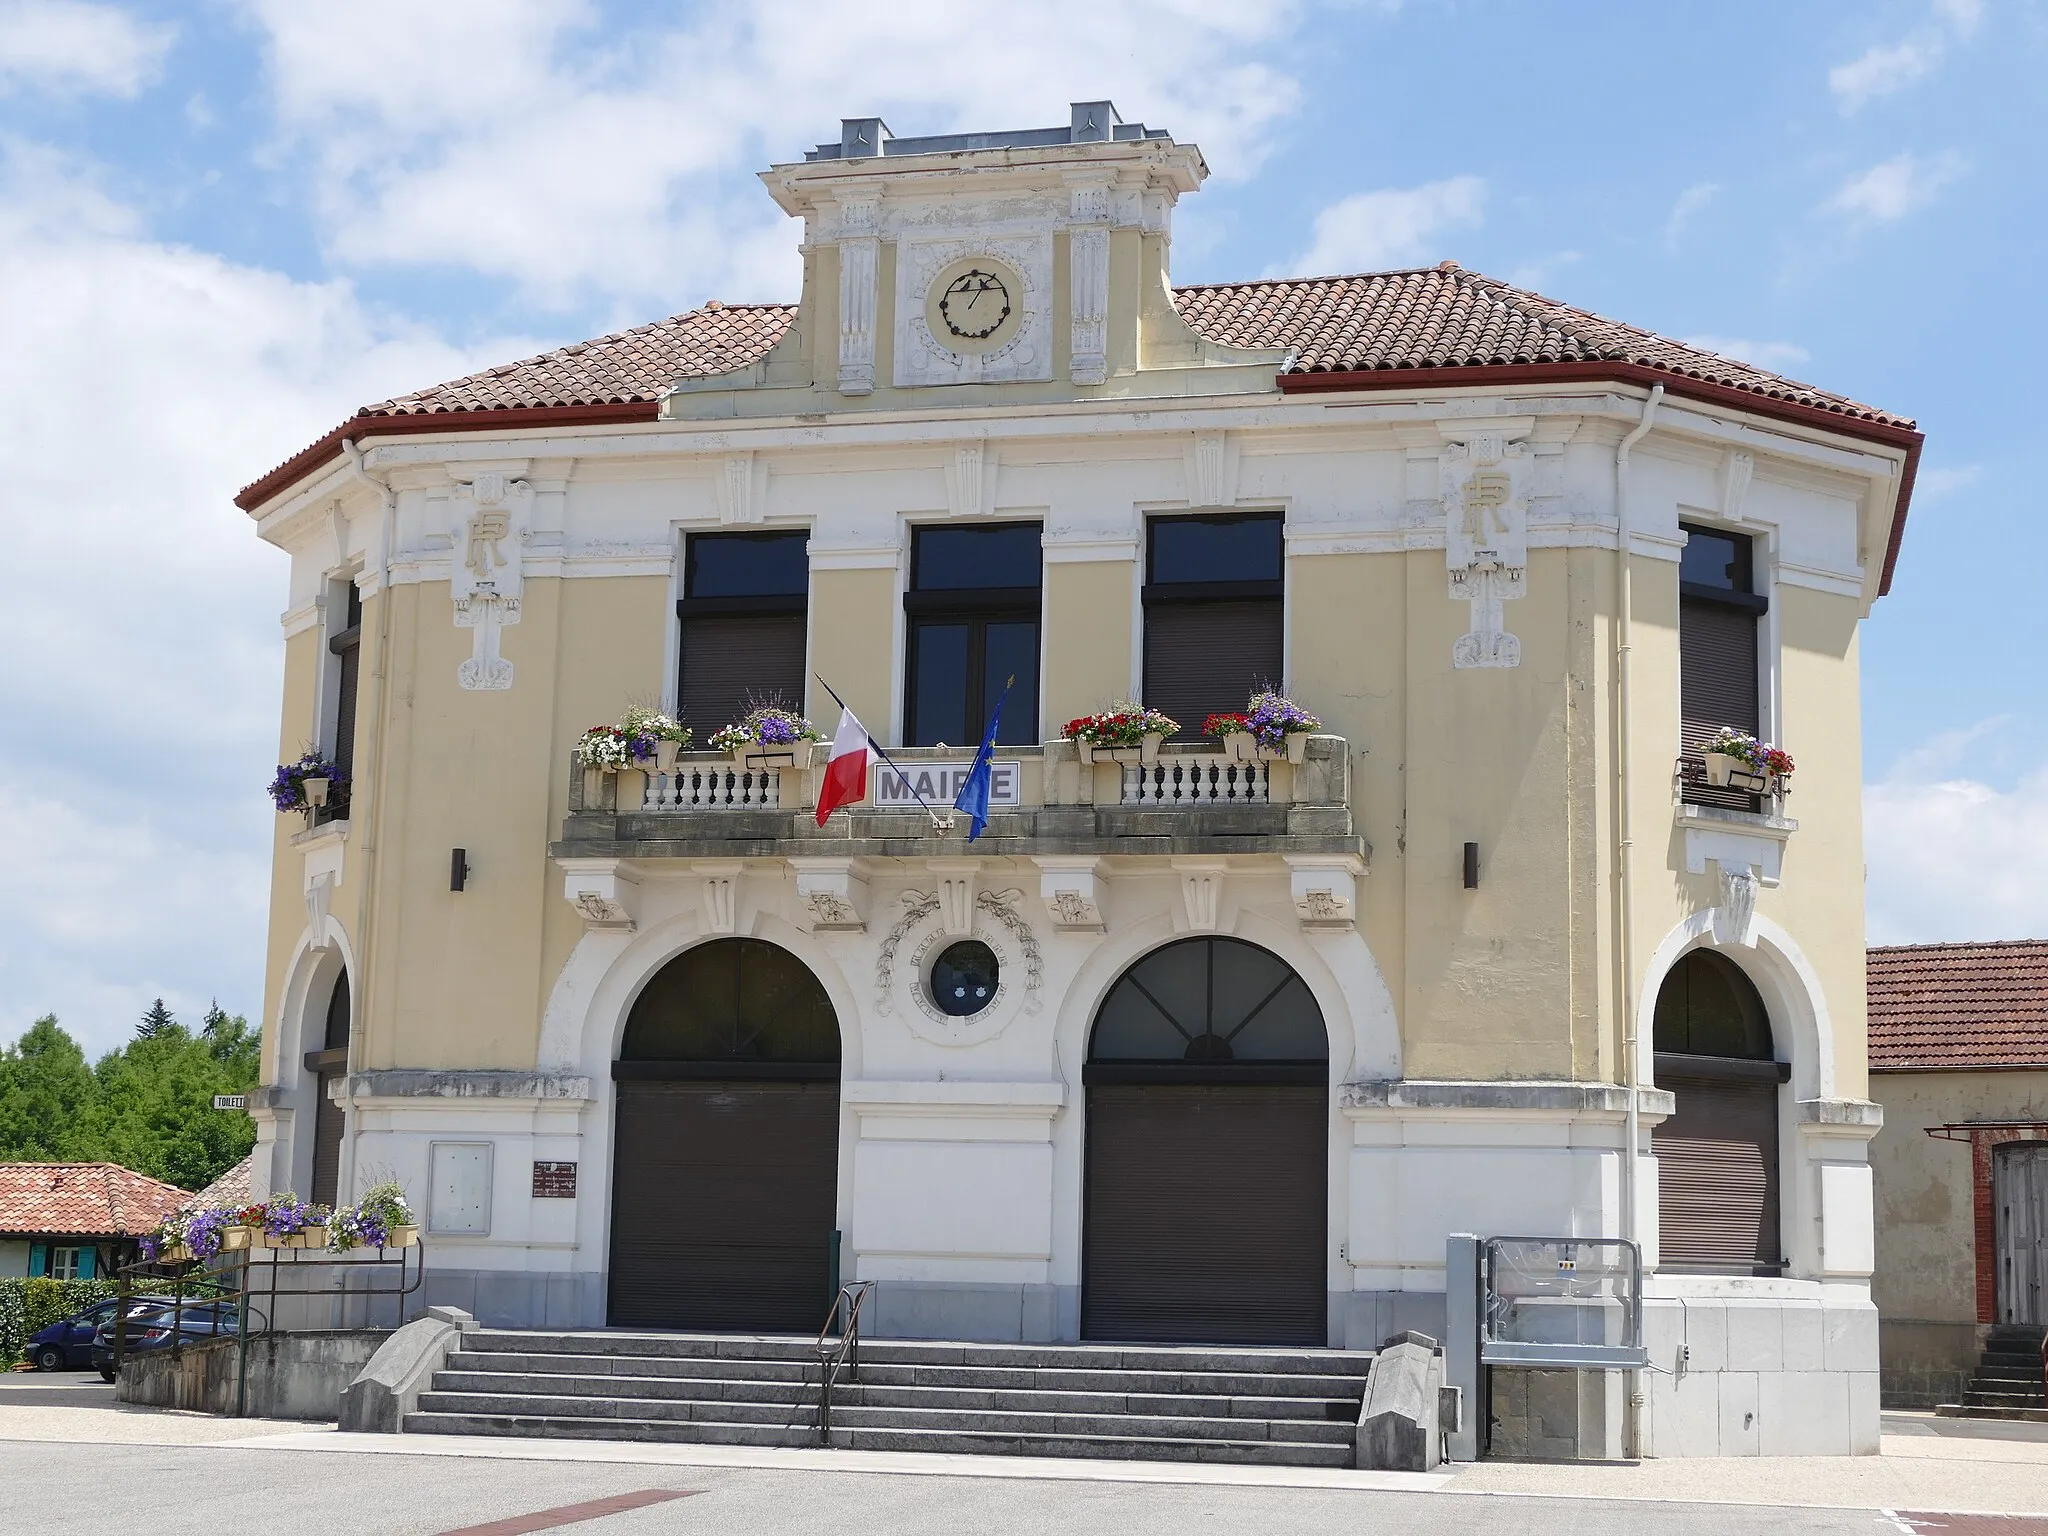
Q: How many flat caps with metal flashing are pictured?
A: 2